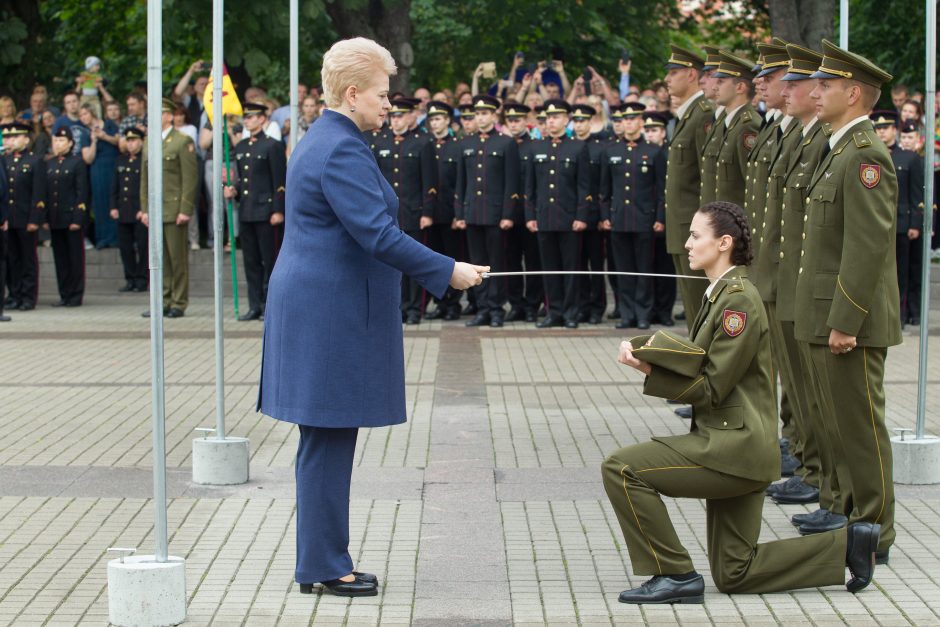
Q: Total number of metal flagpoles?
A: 5